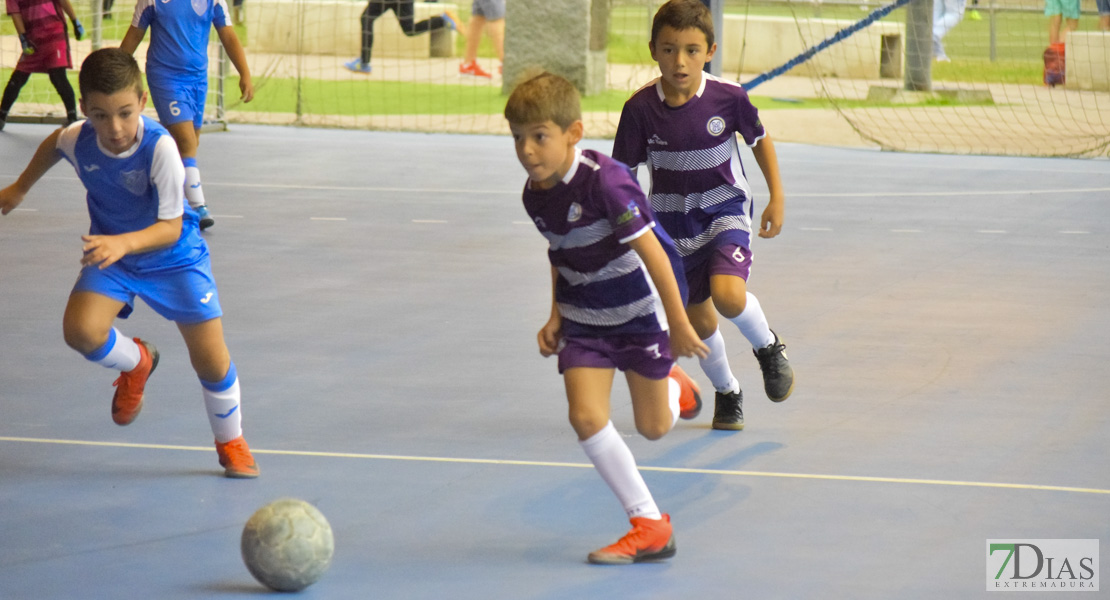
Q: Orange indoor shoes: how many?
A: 4